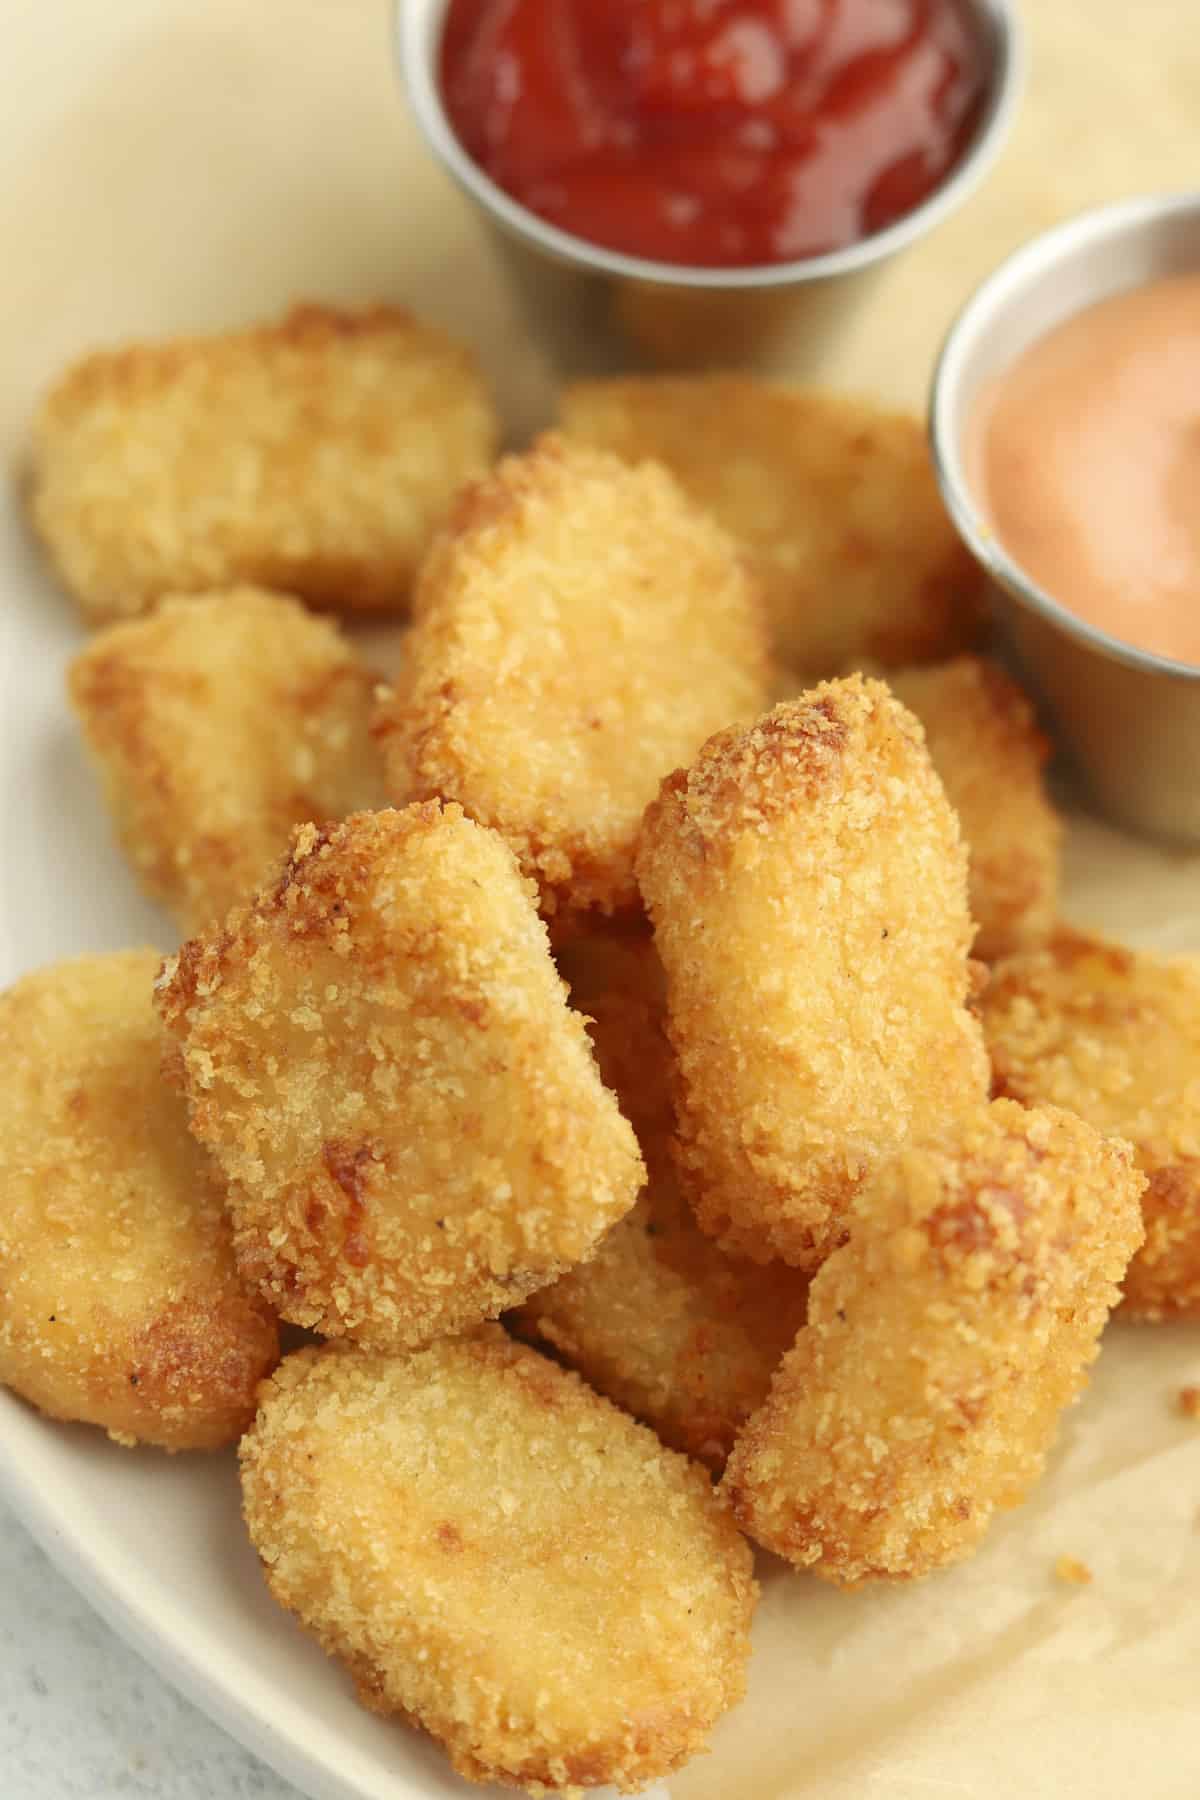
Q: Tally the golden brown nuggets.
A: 12